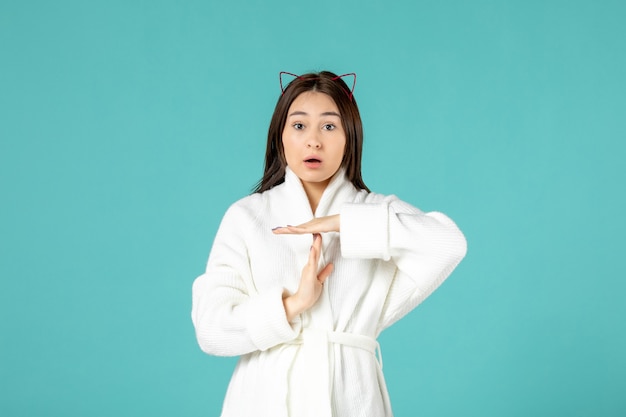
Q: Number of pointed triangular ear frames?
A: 2